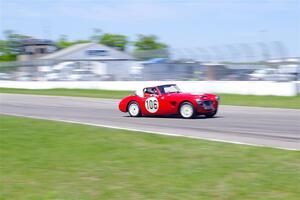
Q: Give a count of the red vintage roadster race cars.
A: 1